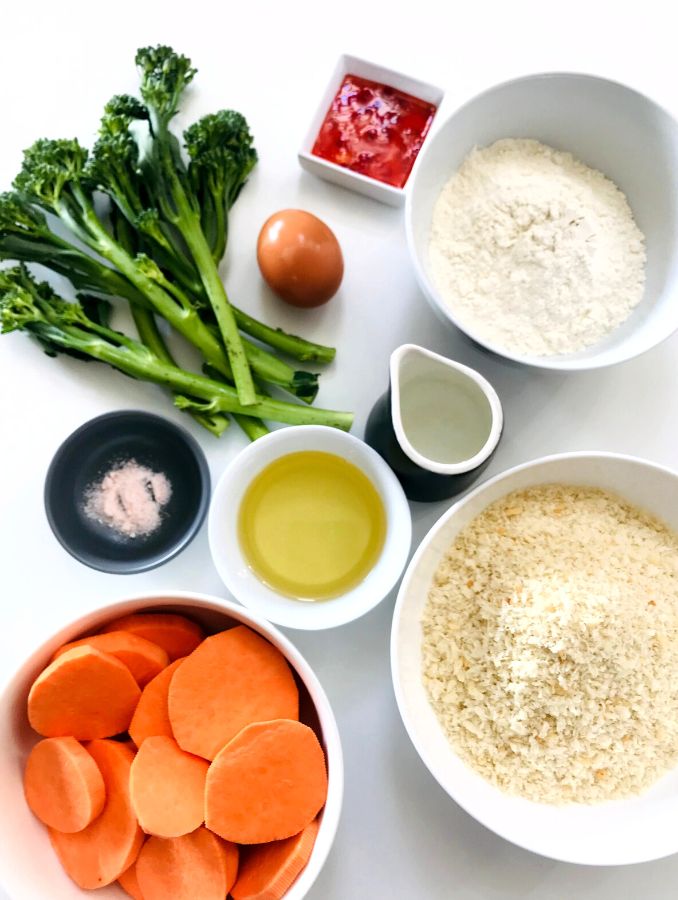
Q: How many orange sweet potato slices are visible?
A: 12